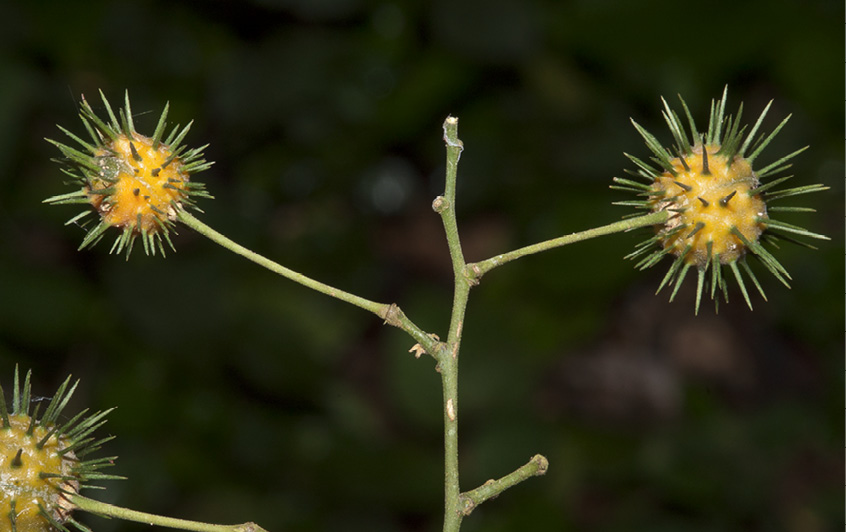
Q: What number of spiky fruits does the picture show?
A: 3